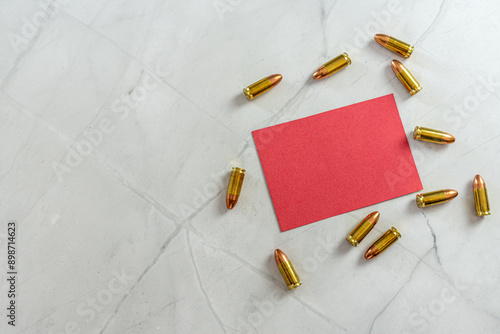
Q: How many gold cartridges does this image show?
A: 11